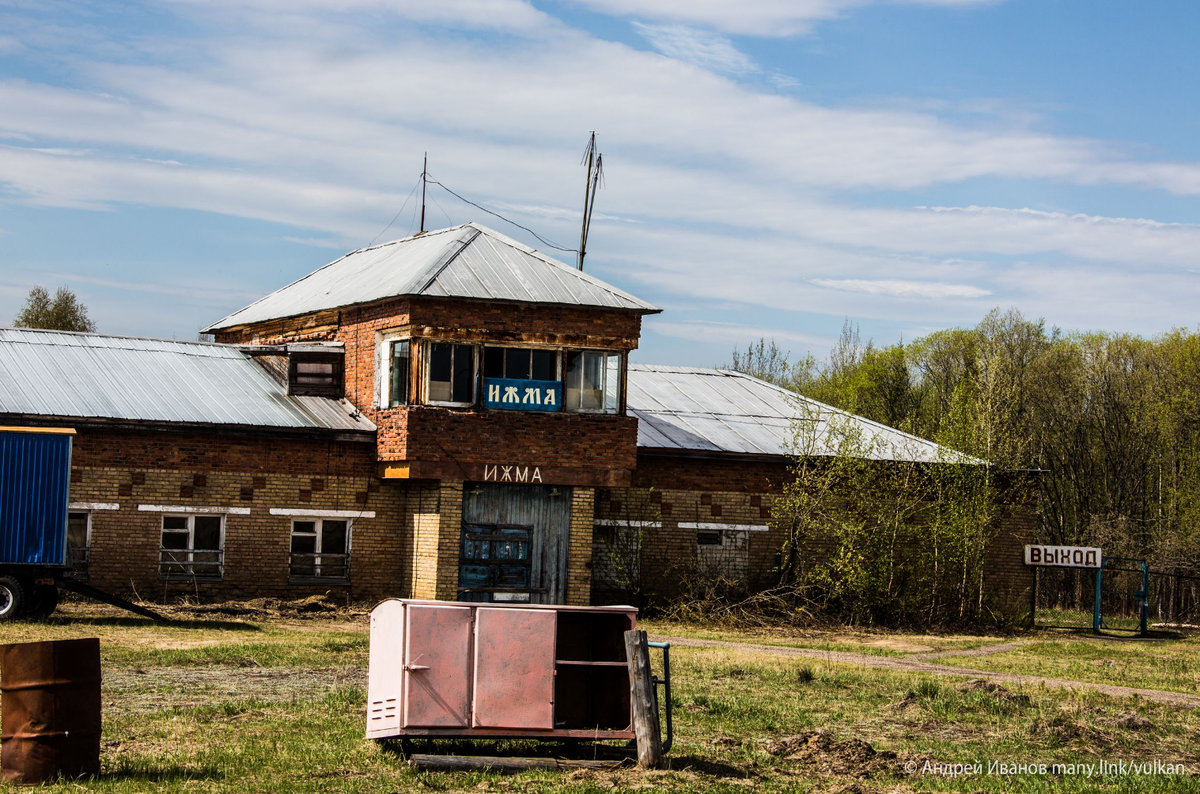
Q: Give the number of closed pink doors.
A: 2